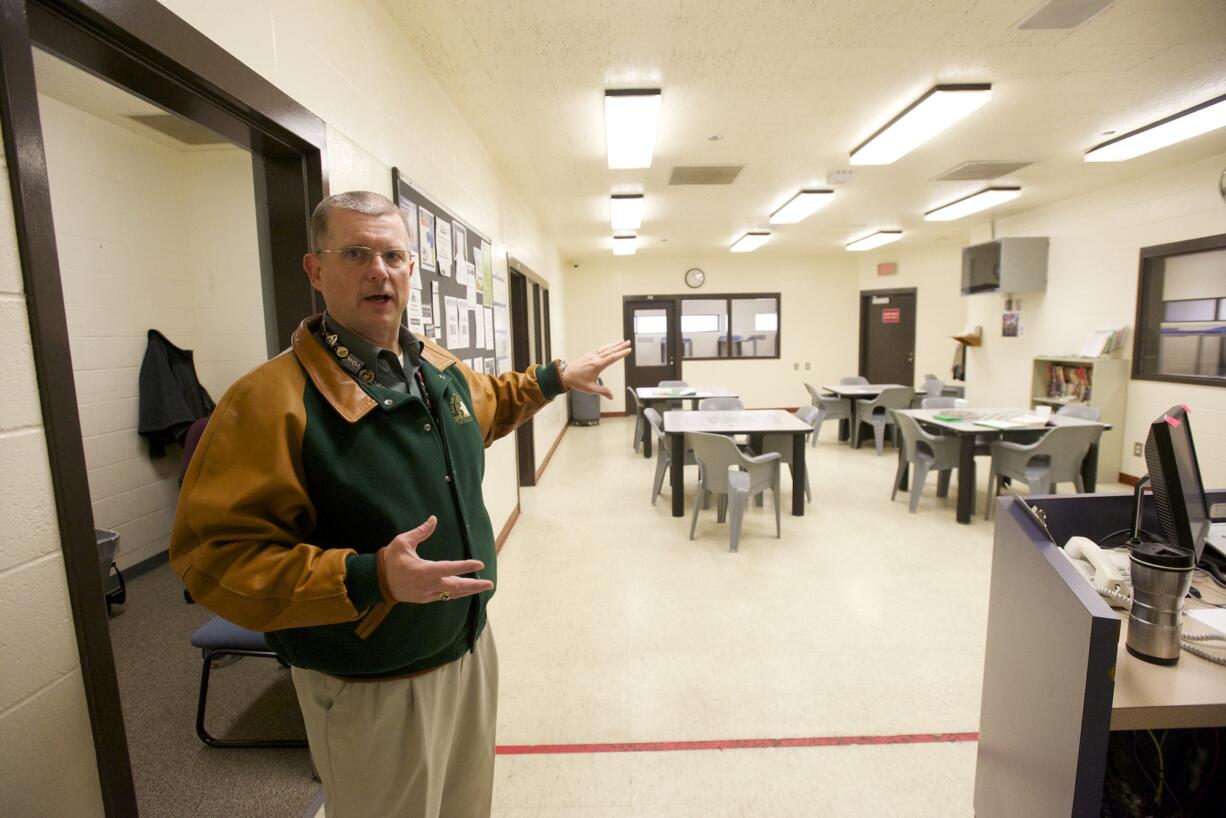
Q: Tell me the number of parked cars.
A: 0